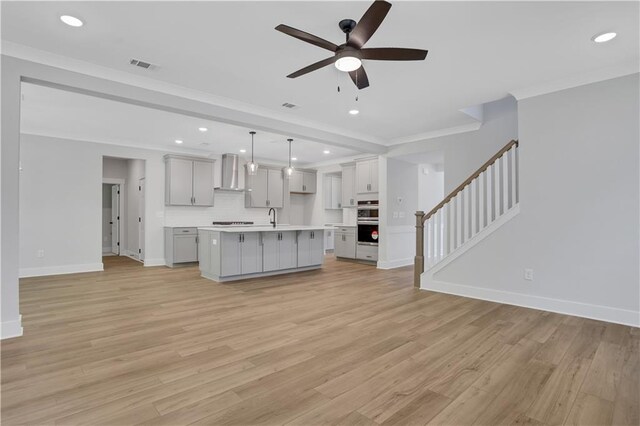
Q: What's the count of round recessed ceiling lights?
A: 8